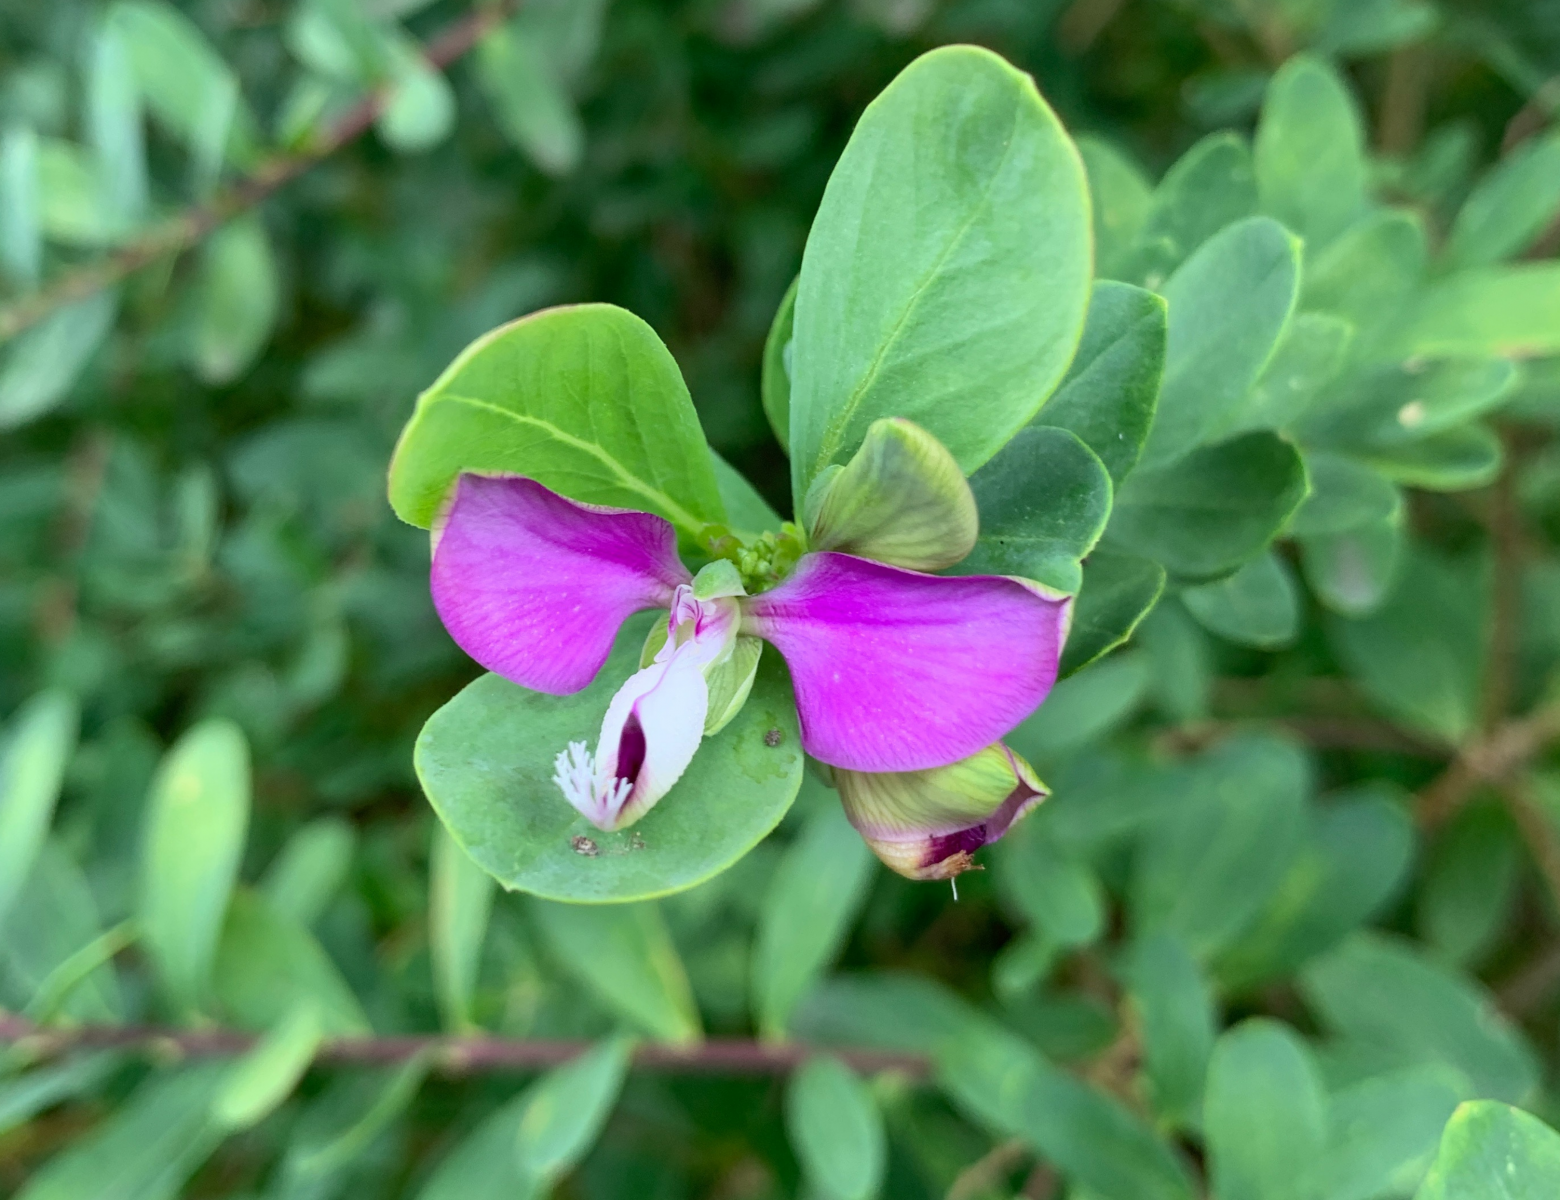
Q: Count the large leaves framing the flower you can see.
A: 3